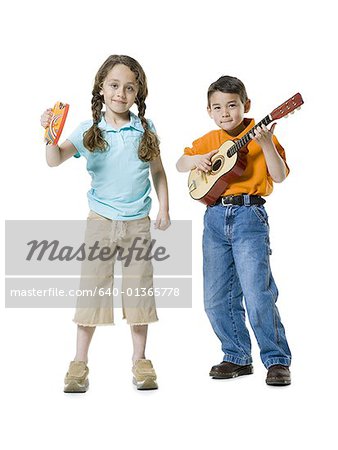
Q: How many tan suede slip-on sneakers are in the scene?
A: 2